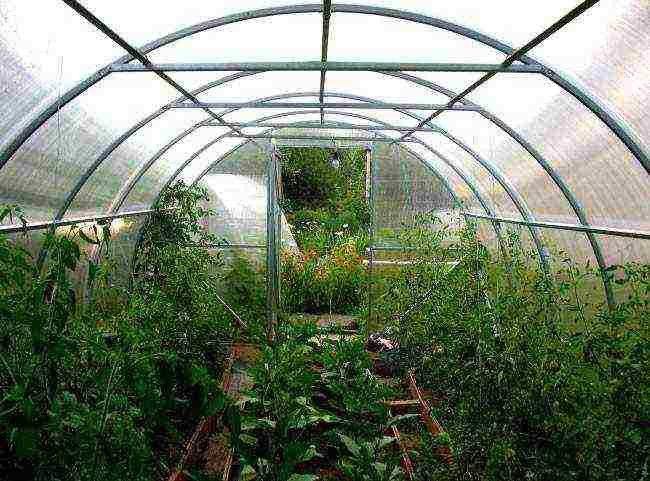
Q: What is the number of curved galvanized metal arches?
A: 5